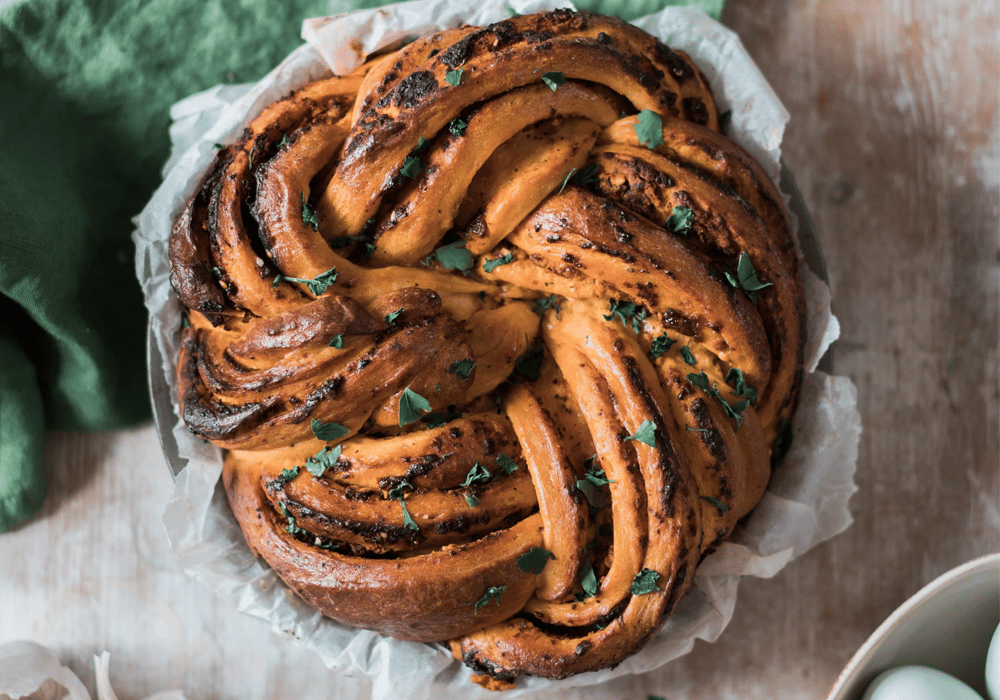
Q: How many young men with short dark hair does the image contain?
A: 0